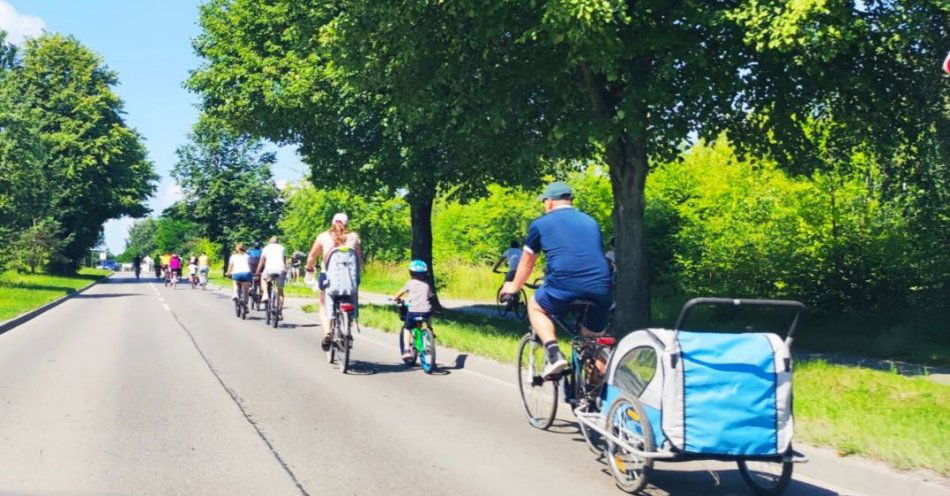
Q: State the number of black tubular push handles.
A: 1